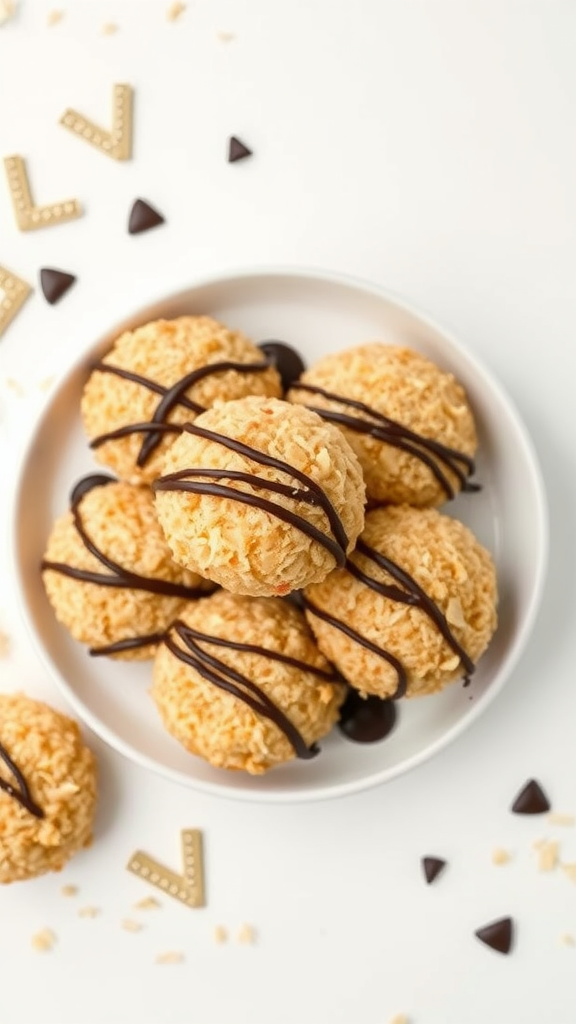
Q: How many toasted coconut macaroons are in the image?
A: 7